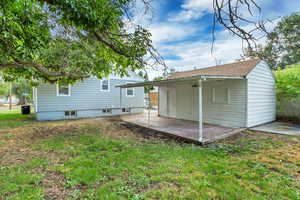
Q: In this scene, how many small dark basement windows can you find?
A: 3